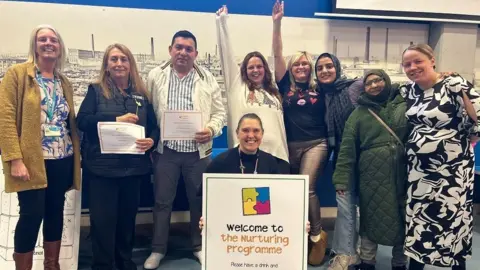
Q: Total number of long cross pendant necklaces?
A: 1